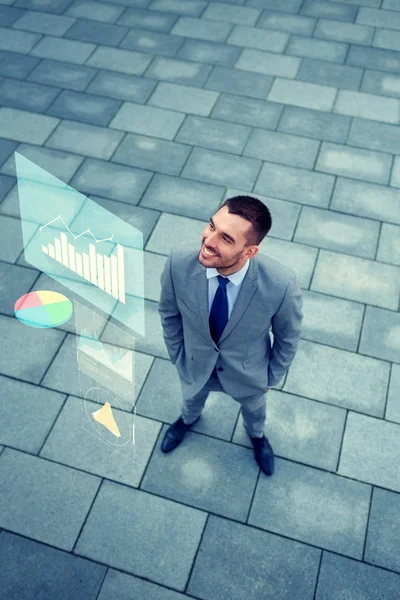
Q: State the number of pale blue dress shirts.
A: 1